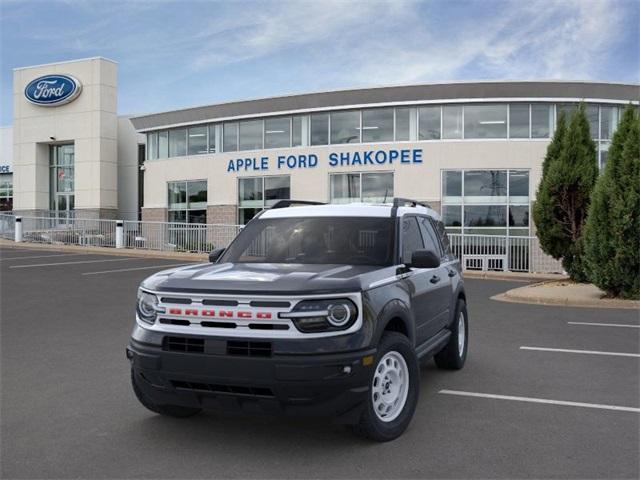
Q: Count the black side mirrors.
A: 2